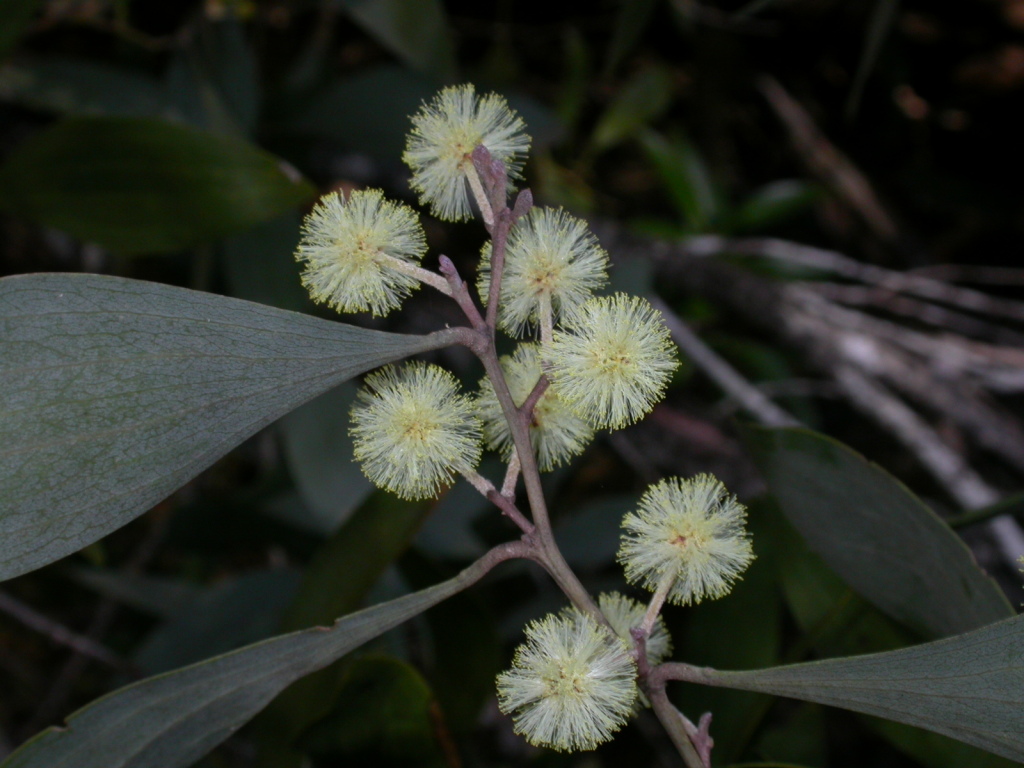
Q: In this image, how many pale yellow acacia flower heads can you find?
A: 9